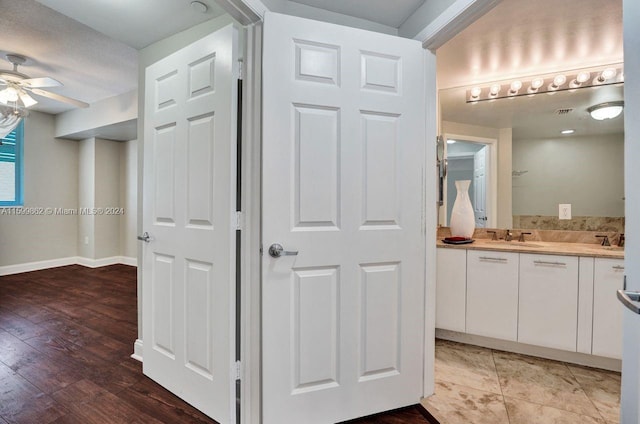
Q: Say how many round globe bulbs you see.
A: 7